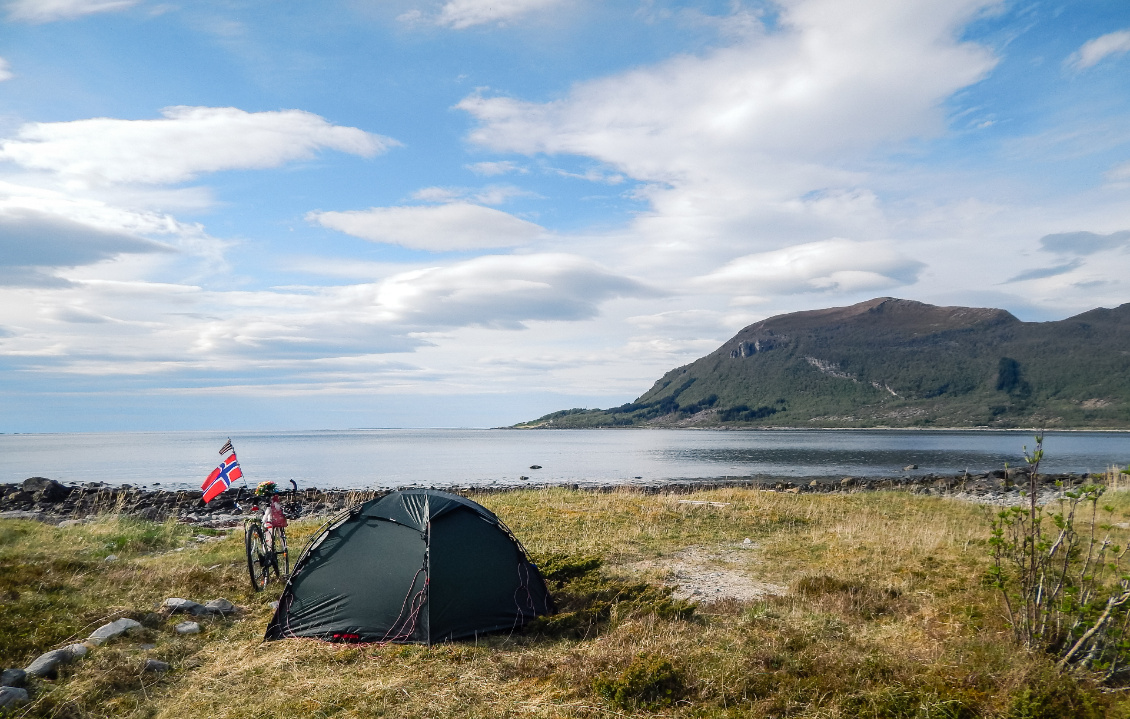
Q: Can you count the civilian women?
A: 0